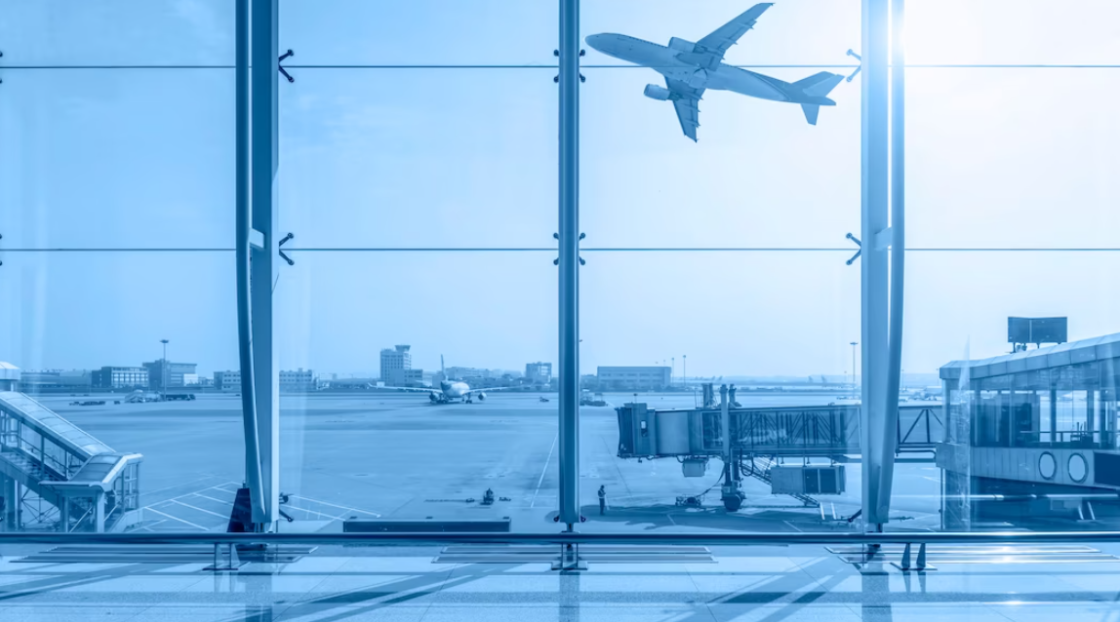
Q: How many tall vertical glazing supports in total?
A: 3